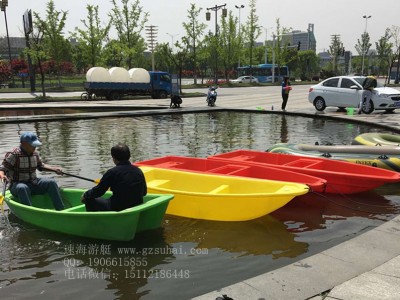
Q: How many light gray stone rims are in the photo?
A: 1